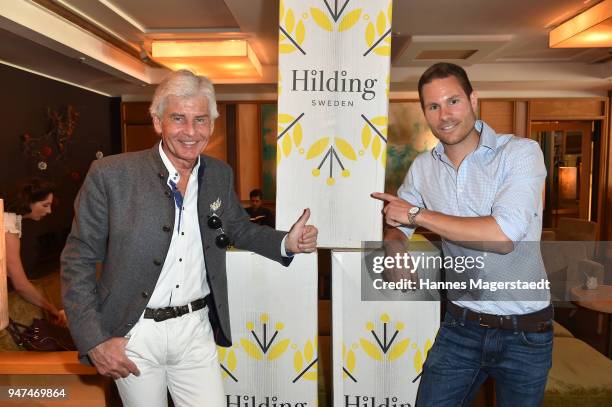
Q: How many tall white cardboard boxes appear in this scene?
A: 3